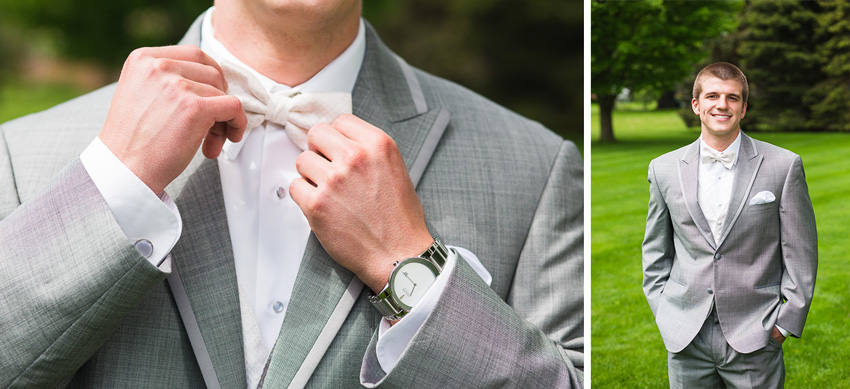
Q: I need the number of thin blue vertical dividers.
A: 0